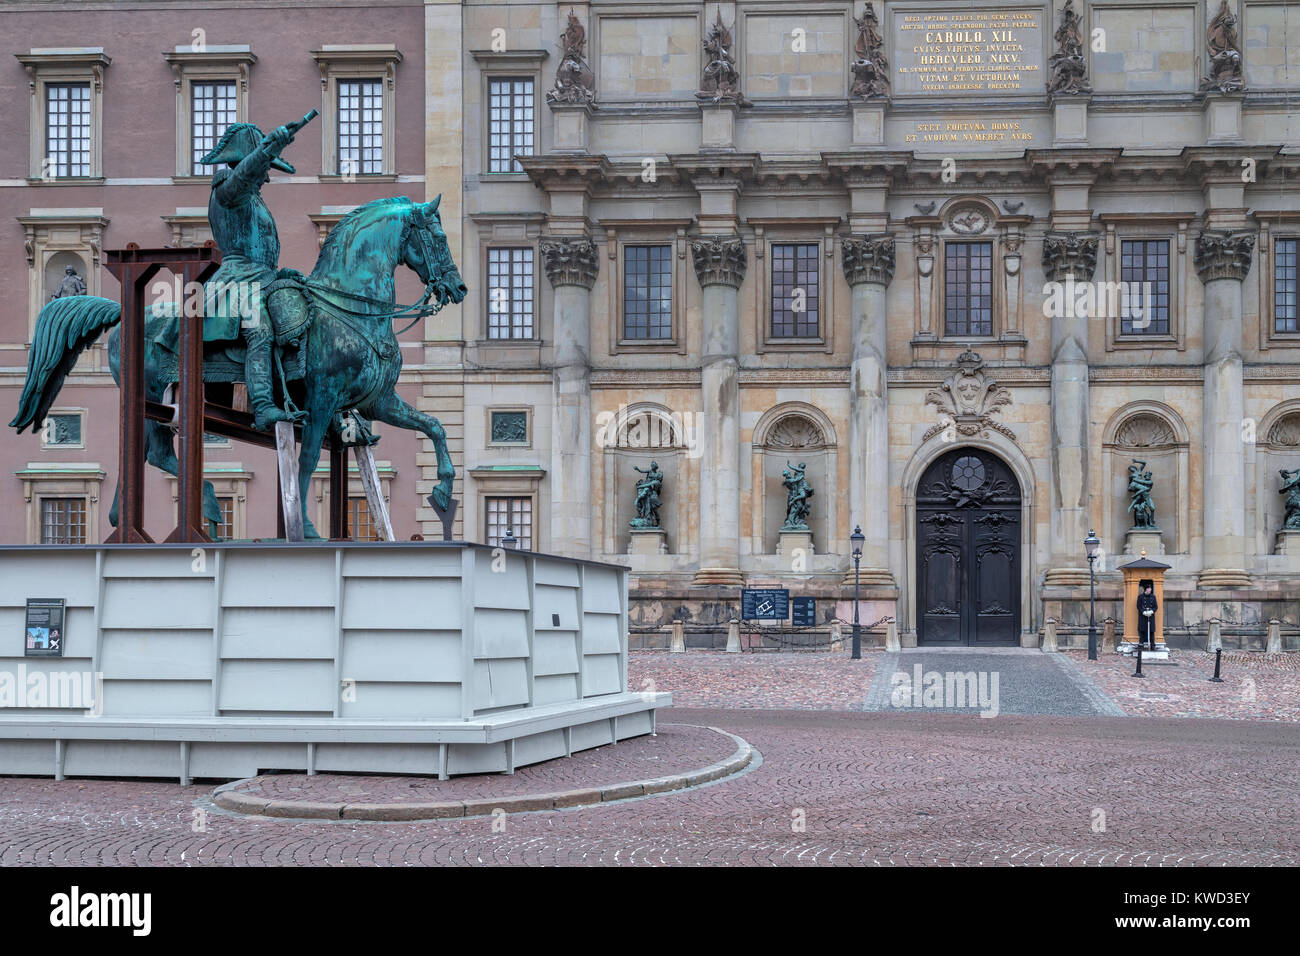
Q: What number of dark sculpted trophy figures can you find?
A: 5